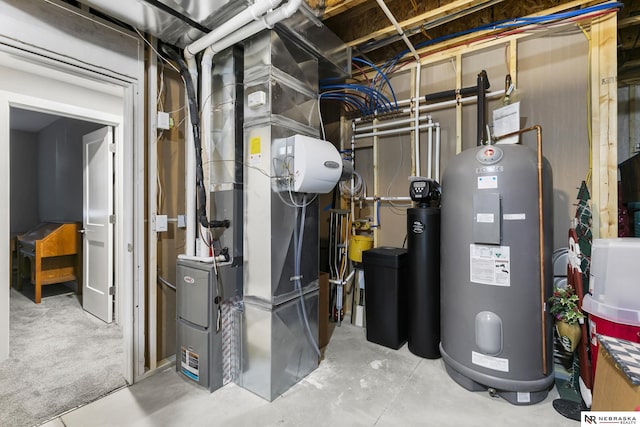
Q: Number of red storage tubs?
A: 1